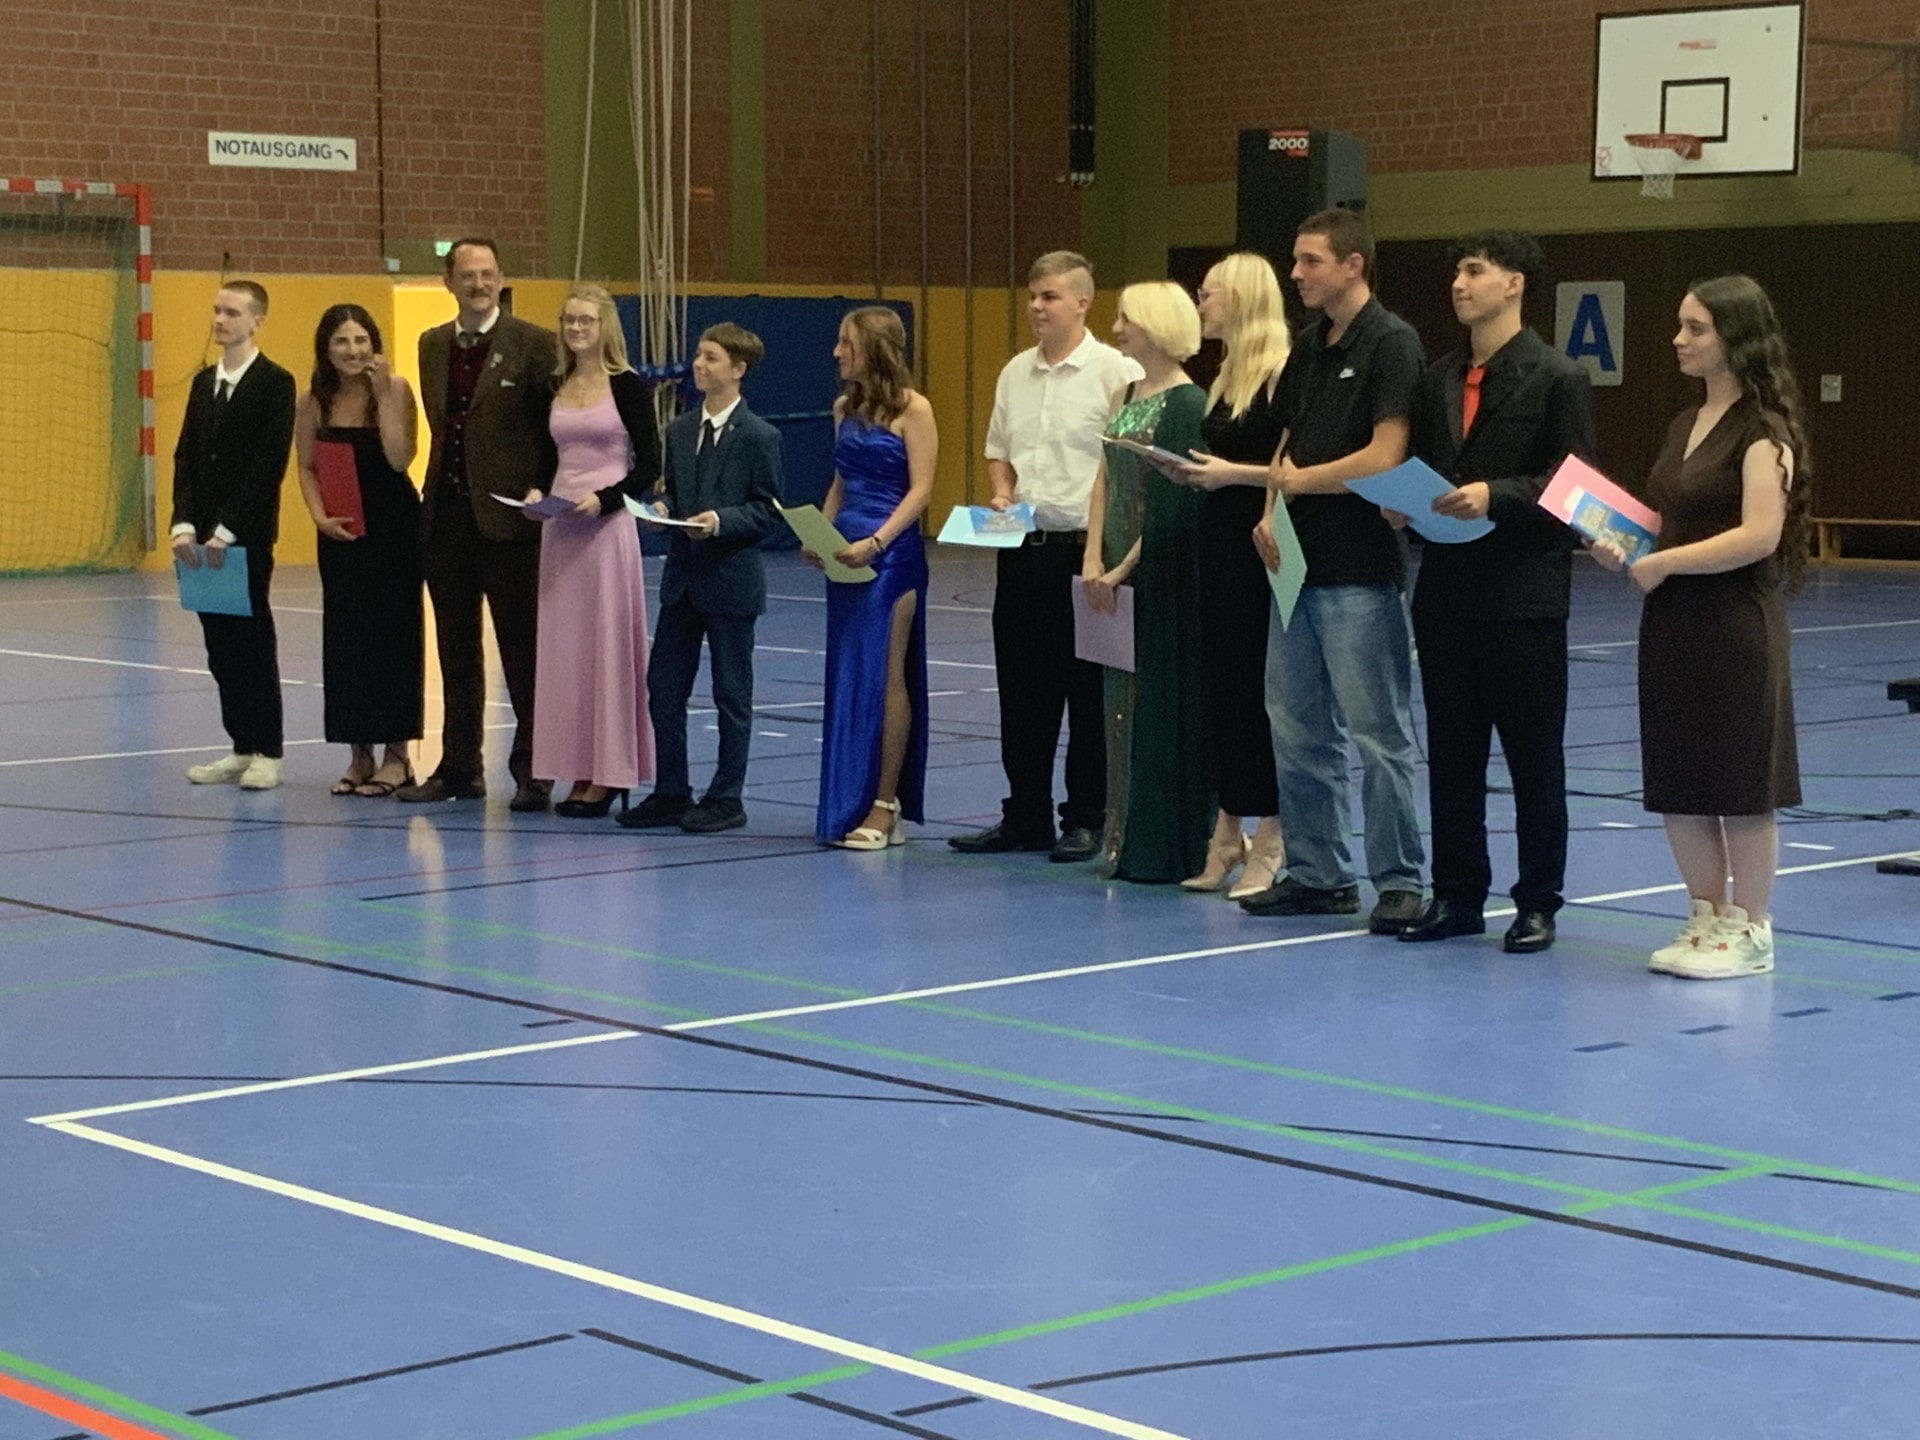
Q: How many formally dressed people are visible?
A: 11